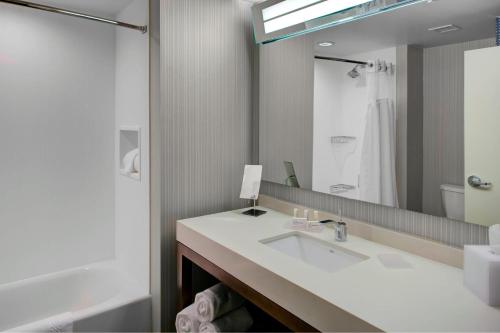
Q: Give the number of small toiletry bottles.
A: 3